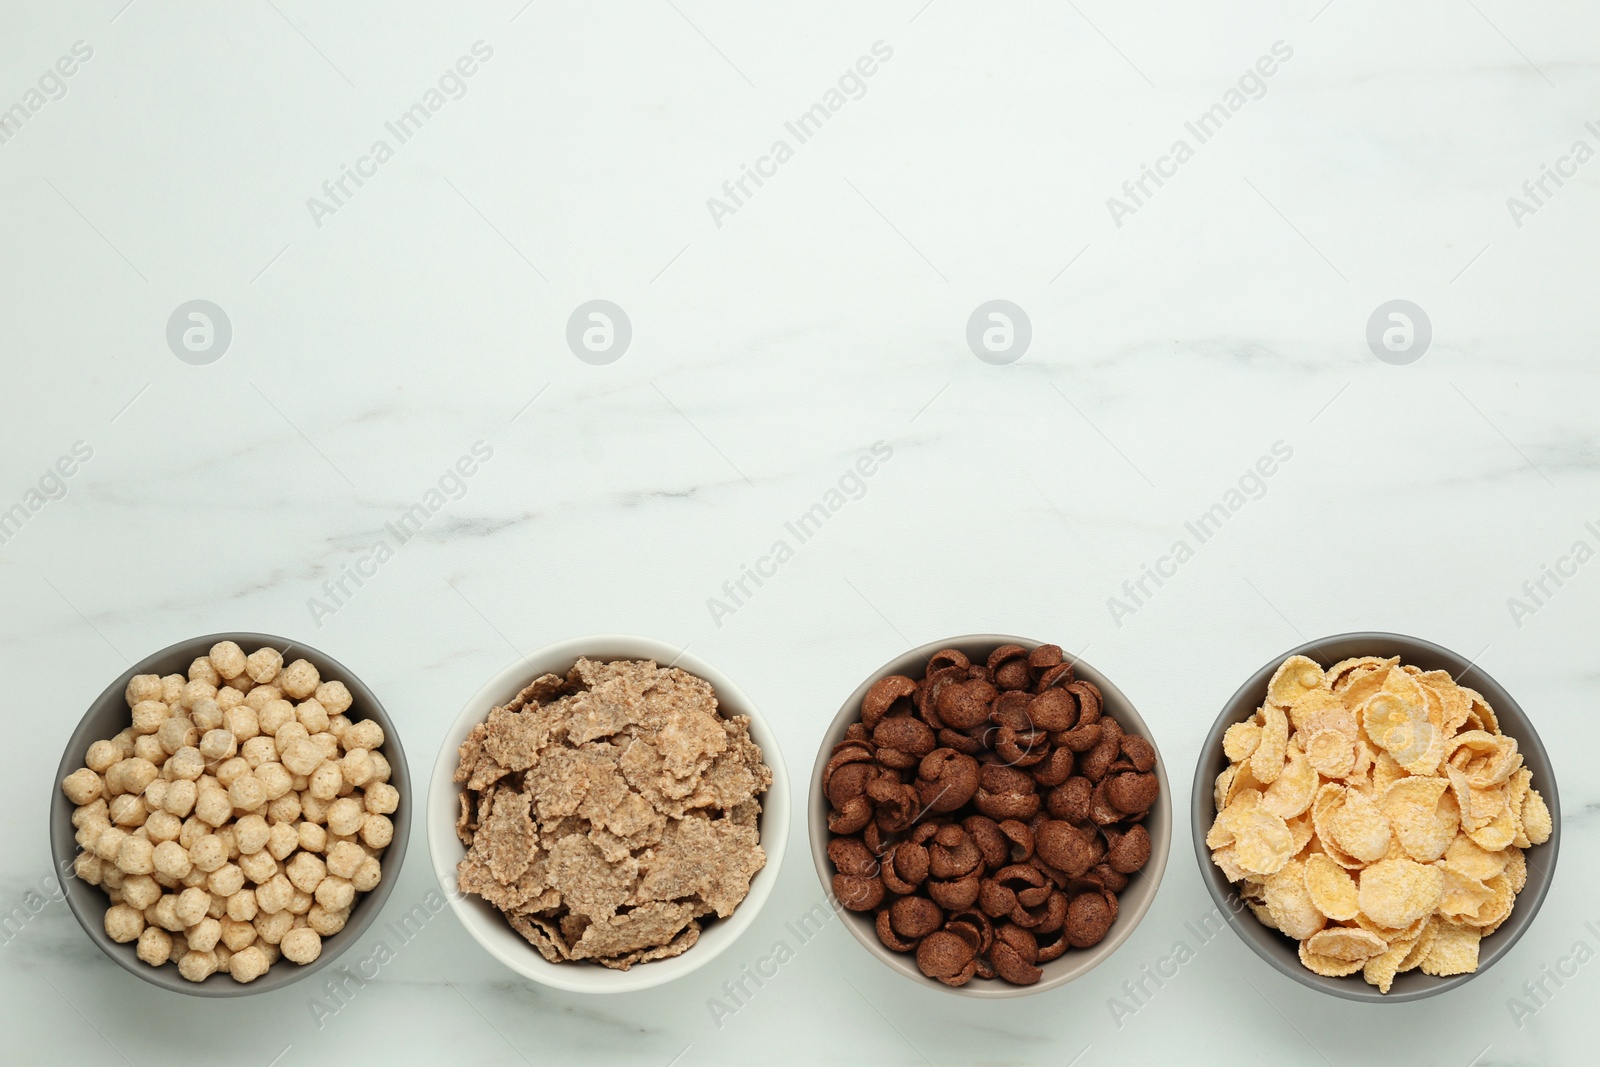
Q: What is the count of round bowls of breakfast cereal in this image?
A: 4